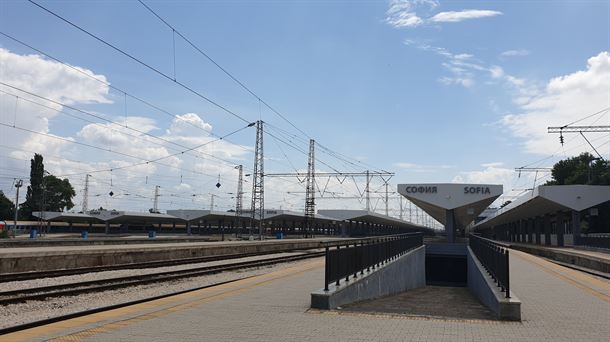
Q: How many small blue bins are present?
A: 4